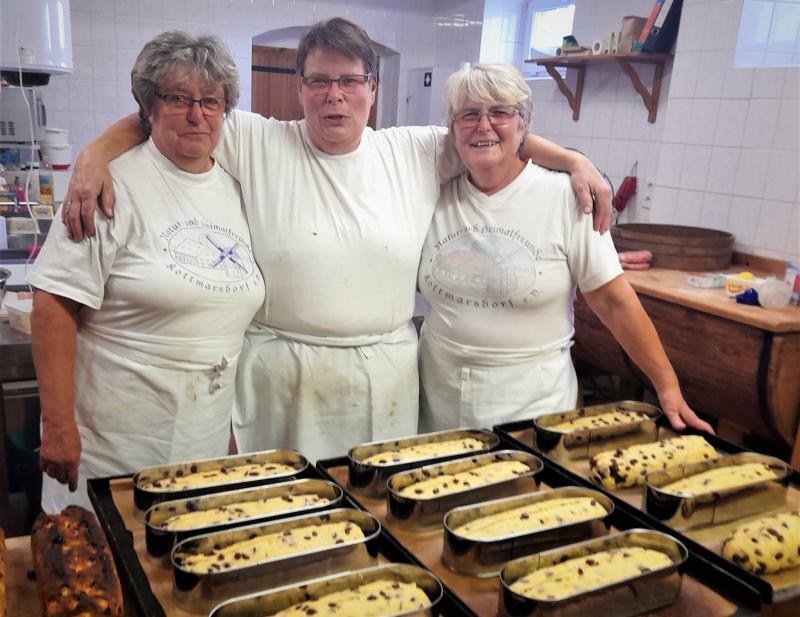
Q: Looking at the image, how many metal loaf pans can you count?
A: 10